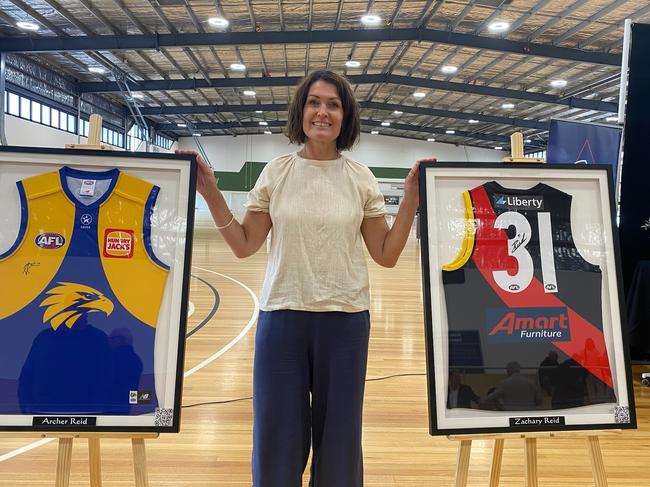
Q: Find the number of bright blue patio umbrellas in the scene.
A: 0